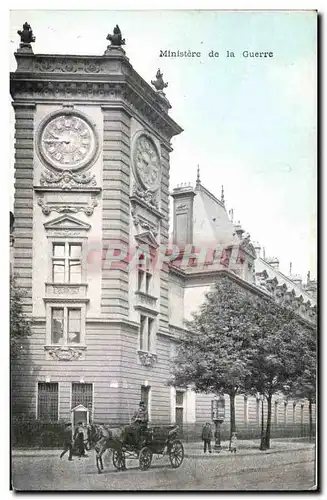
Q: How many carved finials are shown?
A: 3